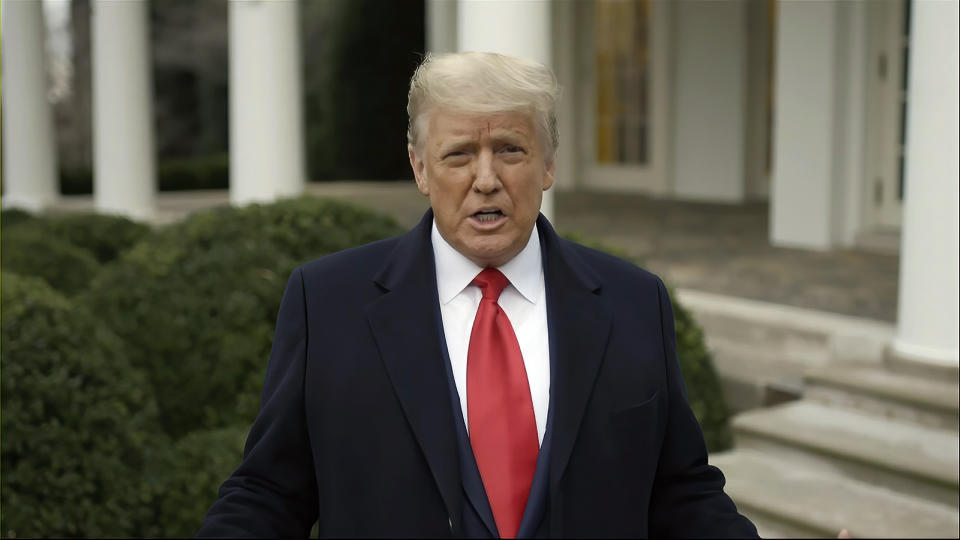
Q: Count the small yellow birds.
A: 0